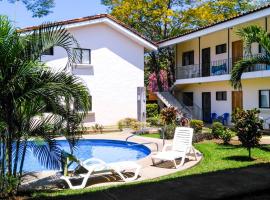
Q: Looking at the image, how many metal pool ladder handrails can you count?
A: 2